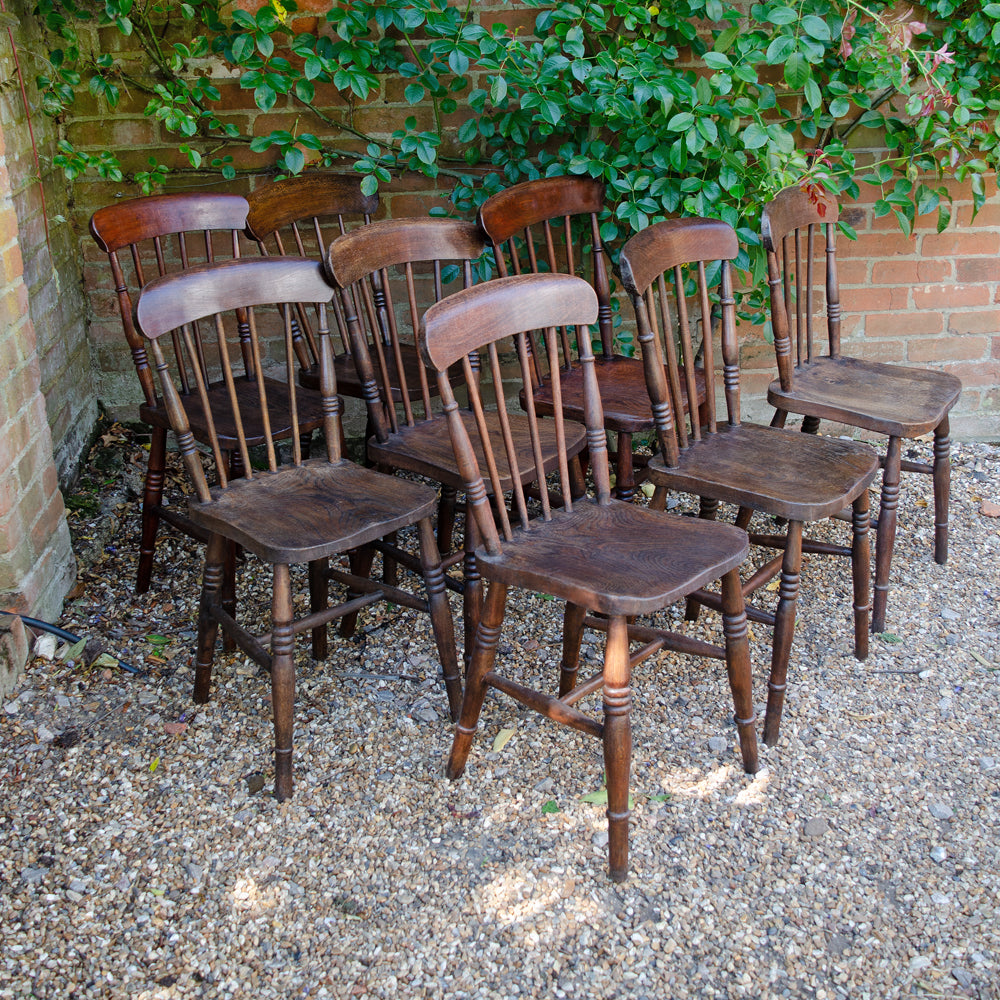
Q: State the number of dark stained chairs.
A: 8